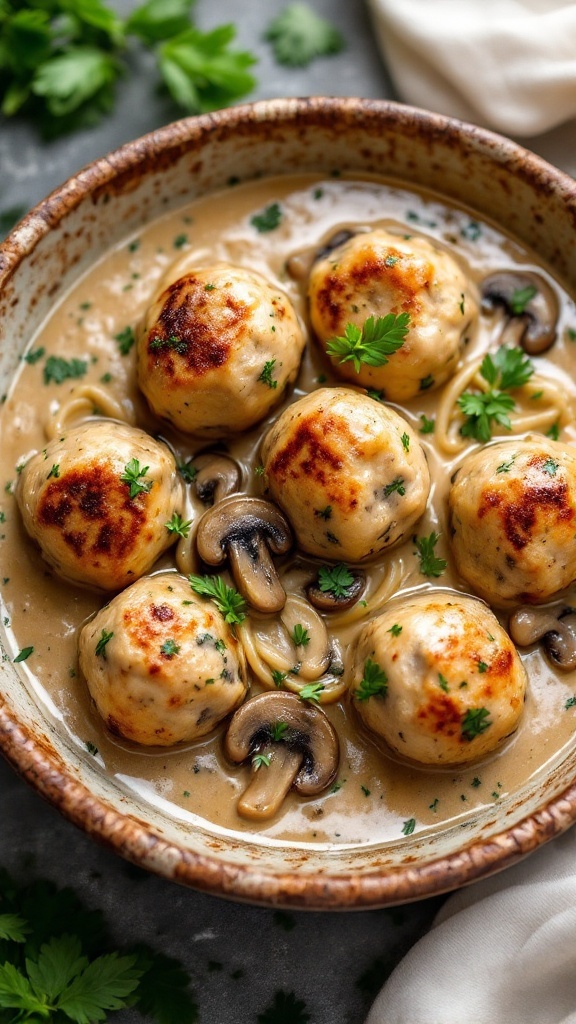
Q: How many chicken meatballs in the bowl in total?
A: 7